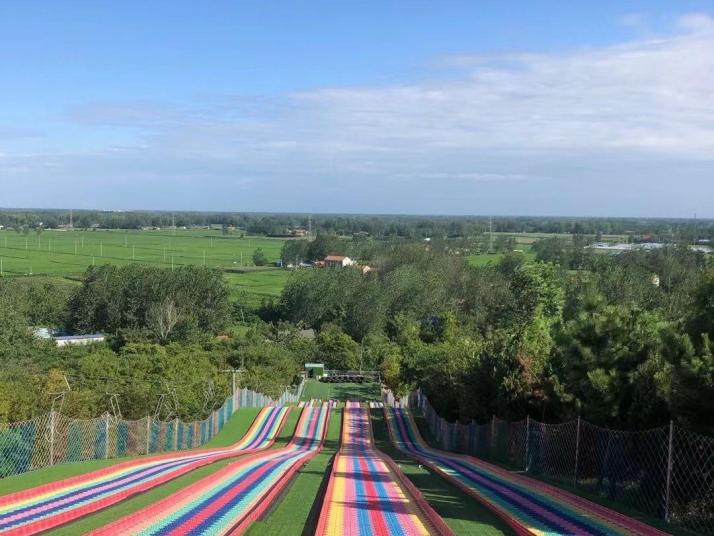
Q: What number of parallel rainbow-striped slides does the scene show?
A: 4